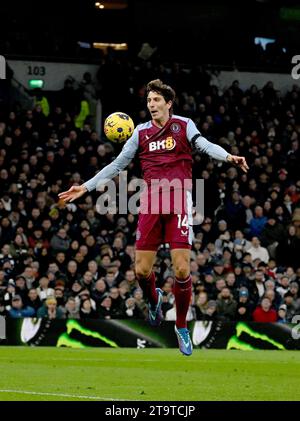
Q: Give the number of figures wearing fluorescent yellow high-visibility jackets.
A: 2